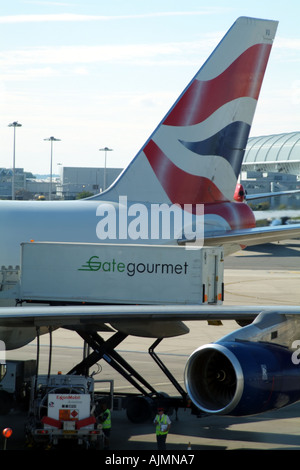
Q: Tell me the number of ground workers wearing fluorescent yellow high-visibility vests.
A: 2